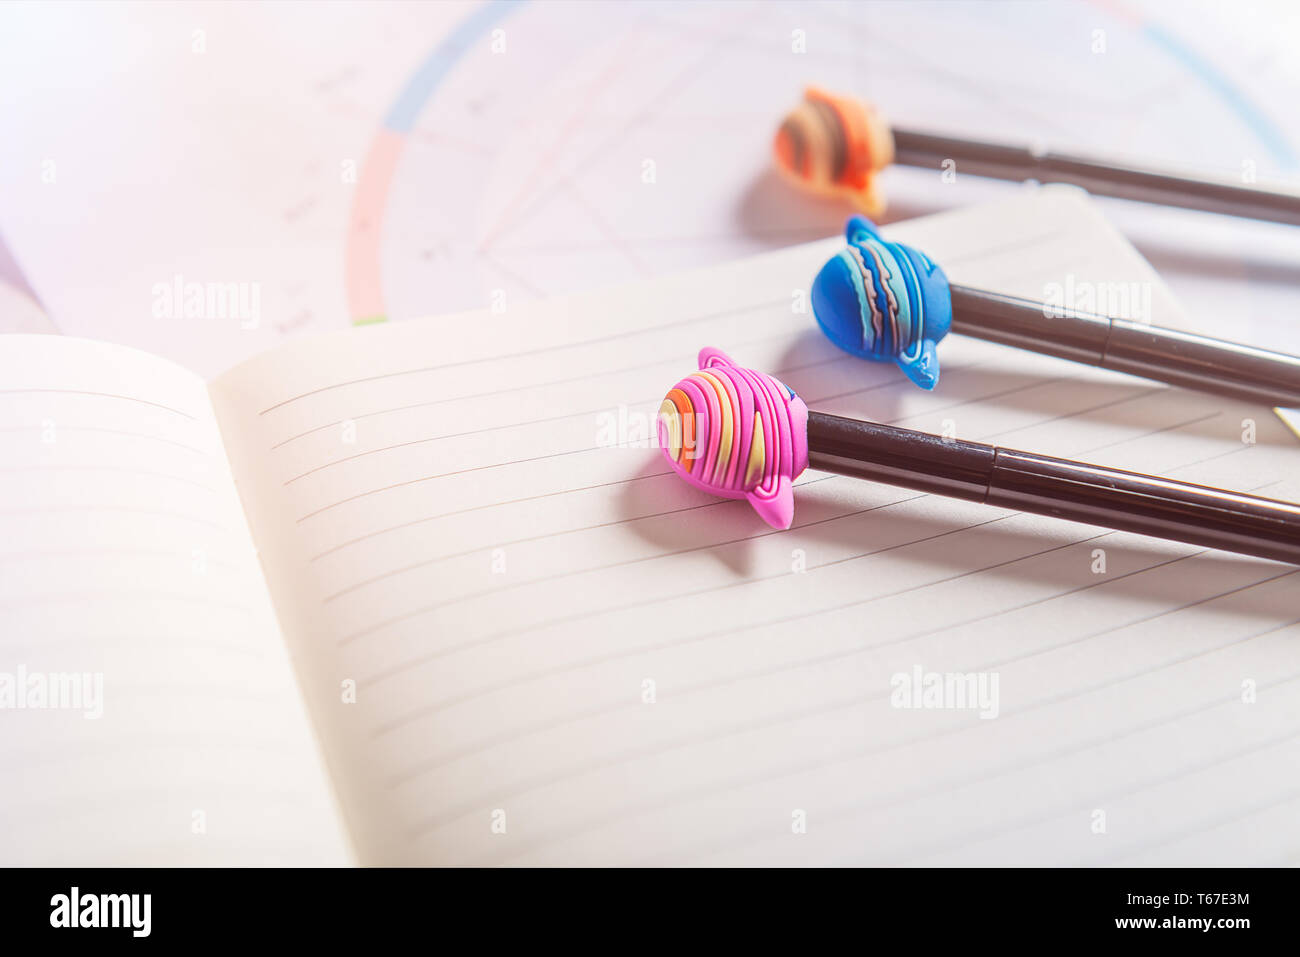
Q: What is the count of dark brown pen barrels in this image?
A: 3